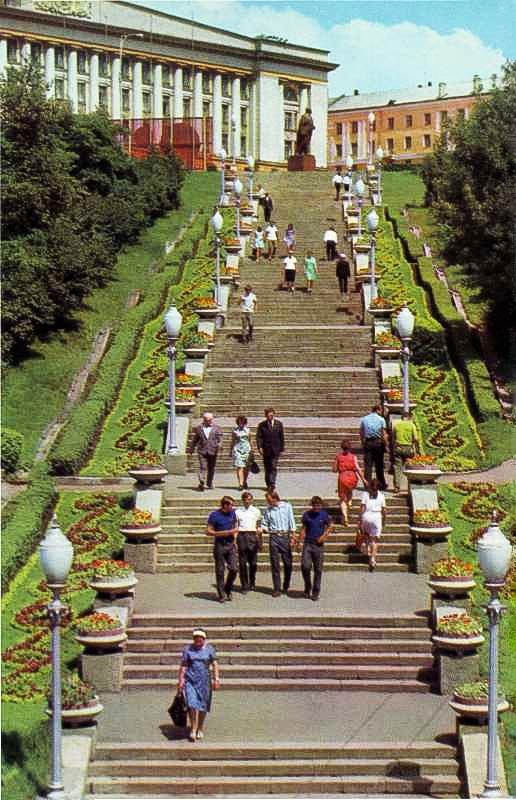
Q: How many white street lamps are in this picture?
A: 14